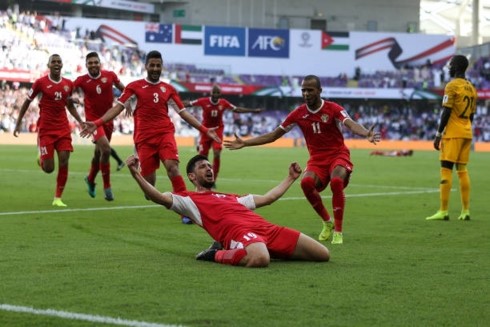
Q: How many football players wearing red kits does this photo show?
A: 6